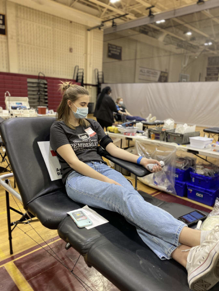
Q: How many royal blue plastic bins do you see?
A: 4